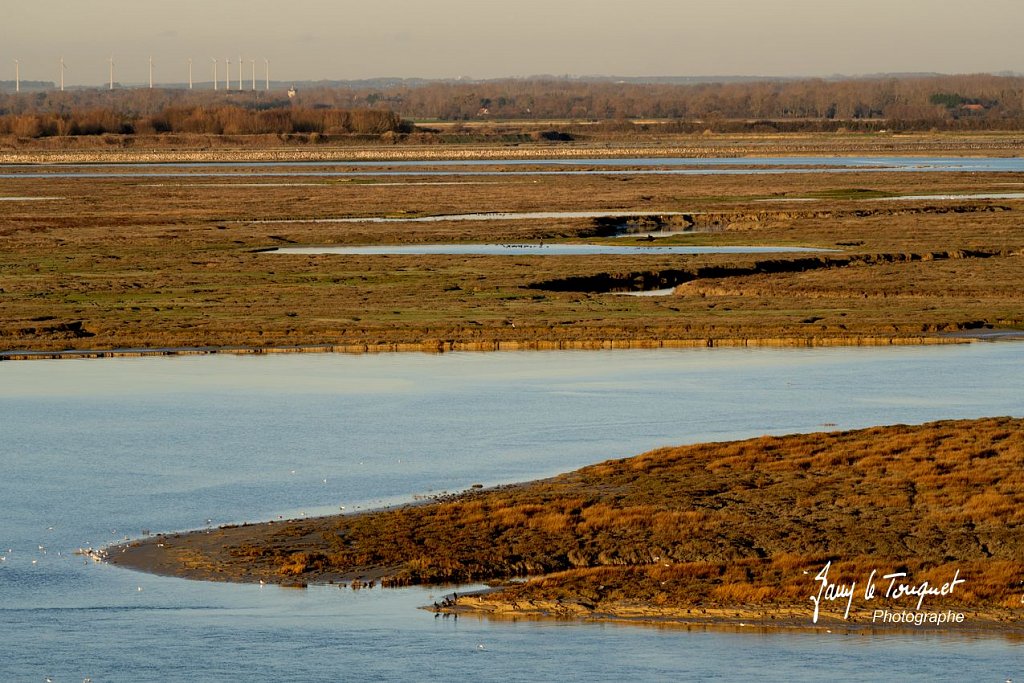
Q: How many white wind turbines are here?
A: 10